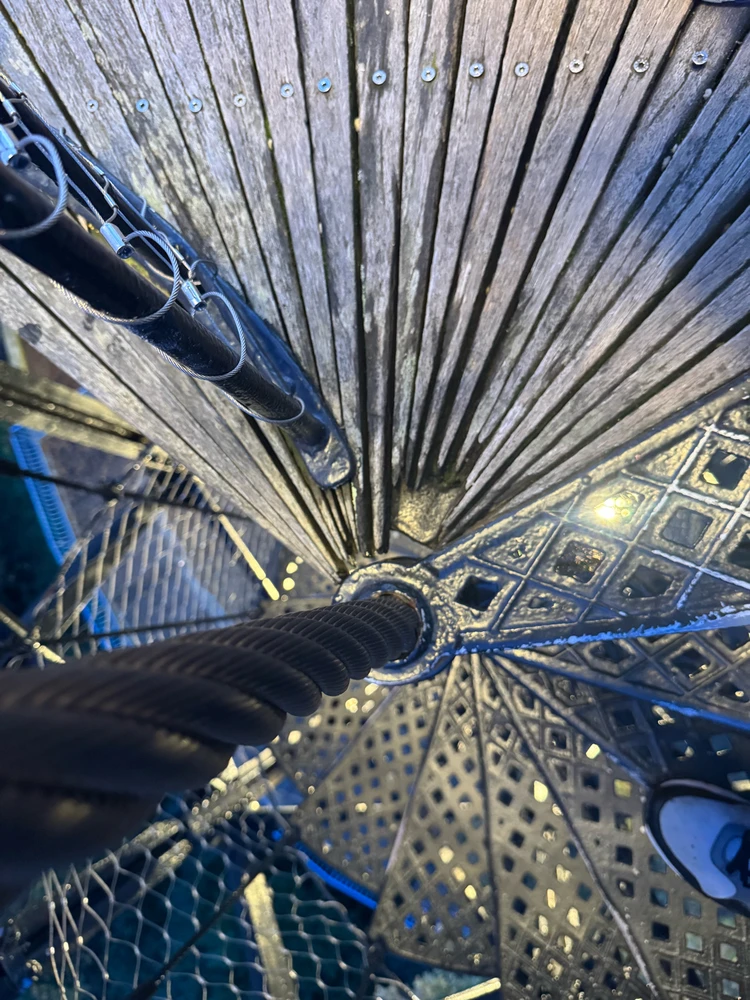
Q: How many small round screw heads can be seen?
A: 13